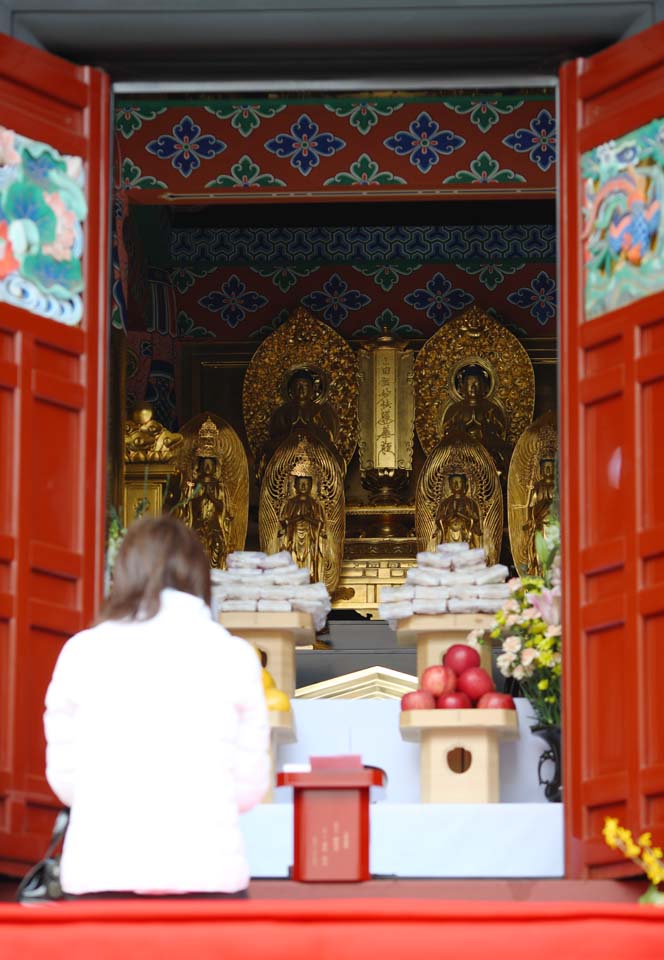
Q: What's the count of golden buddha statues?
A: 6